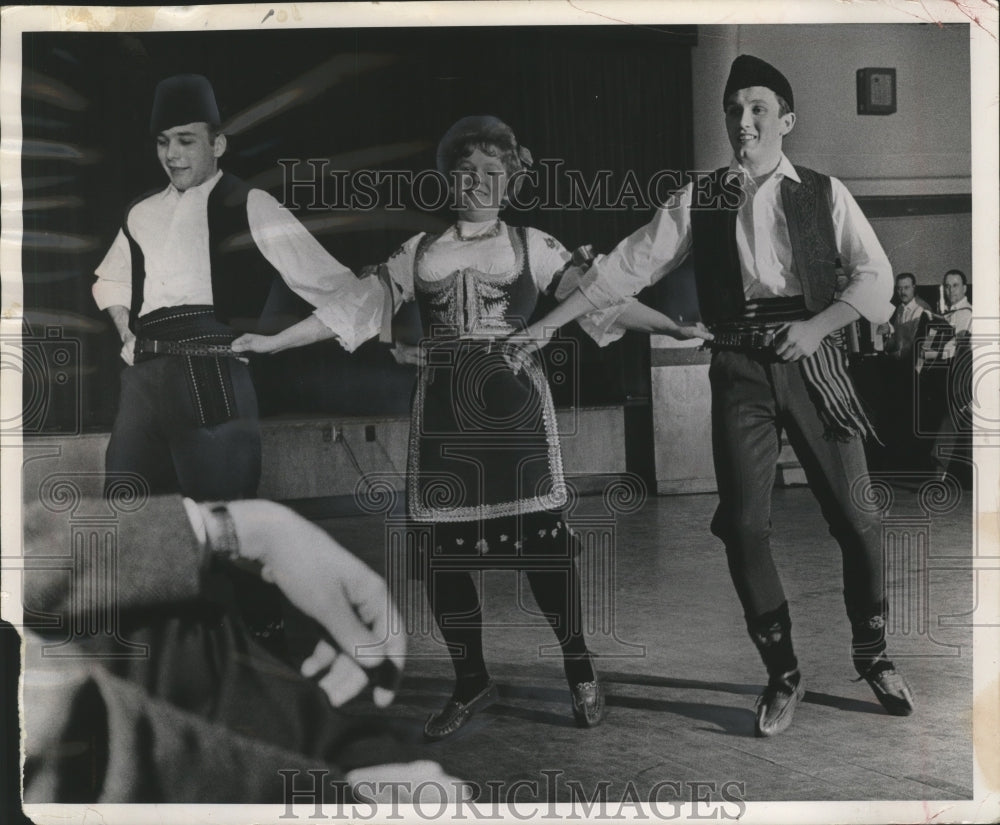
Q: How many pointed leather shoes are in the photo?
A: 4